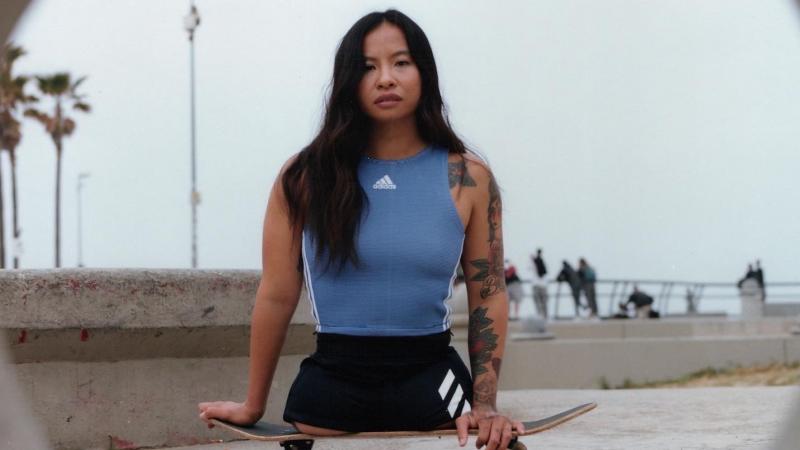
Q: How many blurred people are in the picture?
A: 7